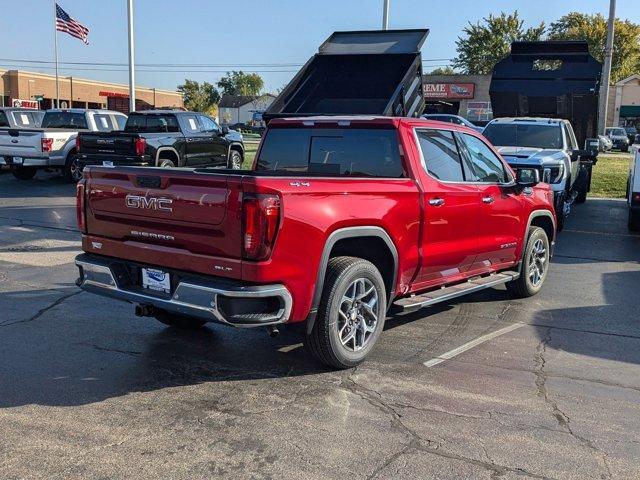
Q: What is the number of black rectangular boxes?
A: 2